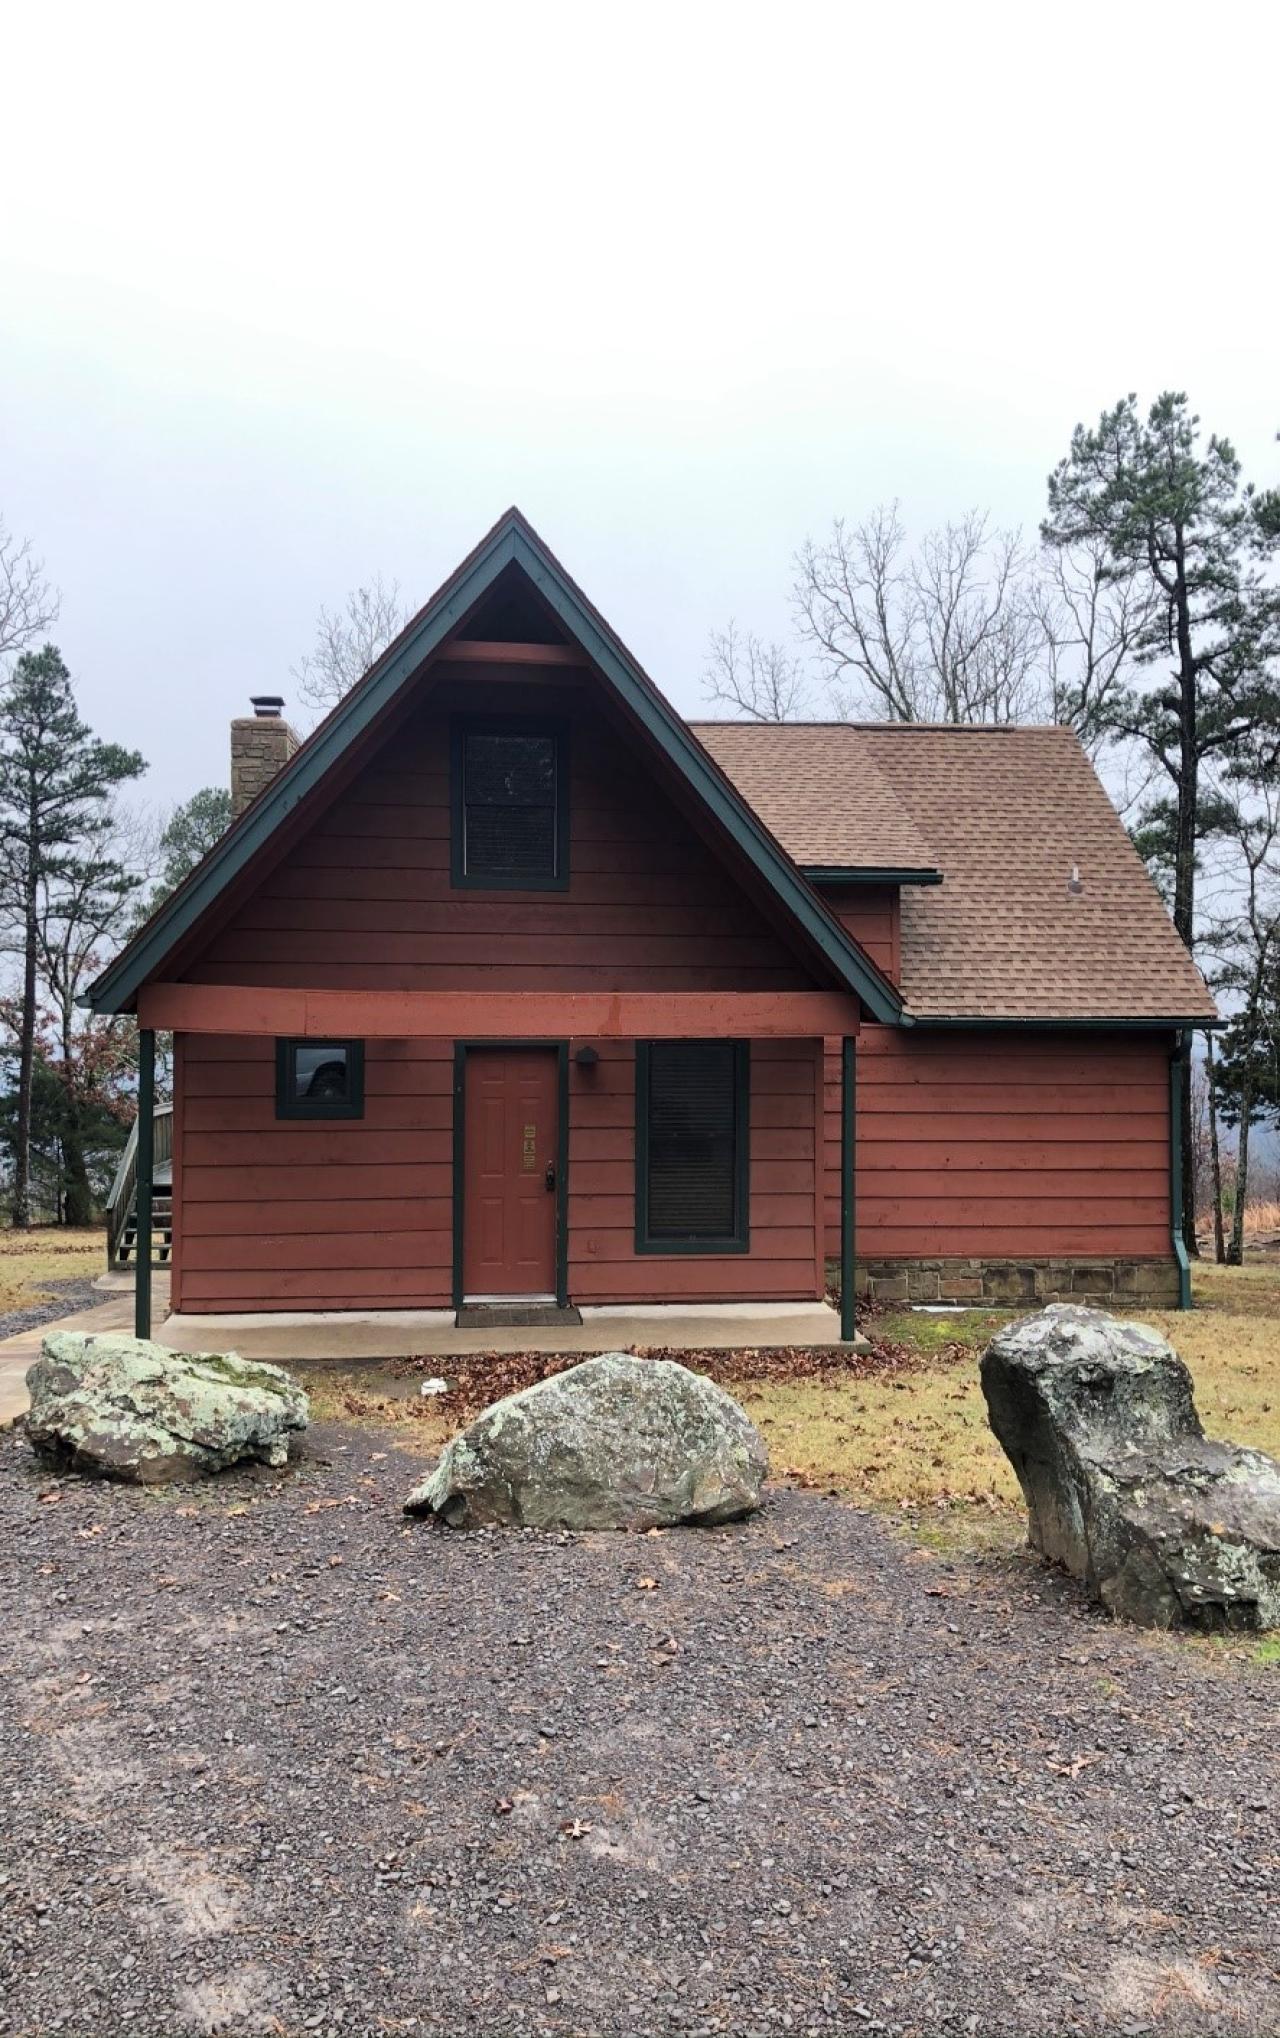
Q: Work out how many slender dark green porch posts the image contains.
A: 2